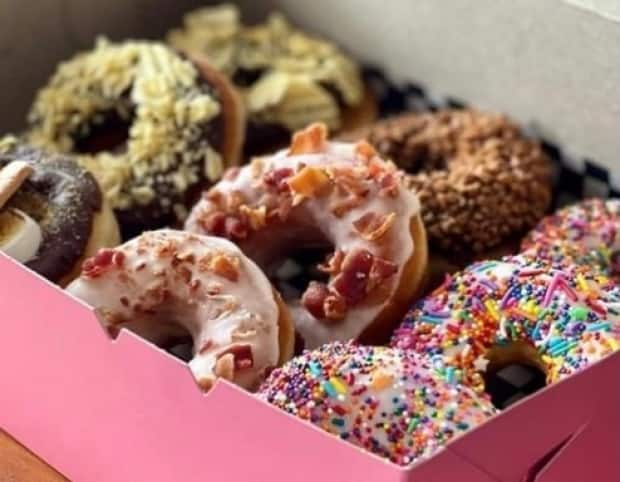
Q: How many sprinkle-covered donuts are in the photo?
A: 3